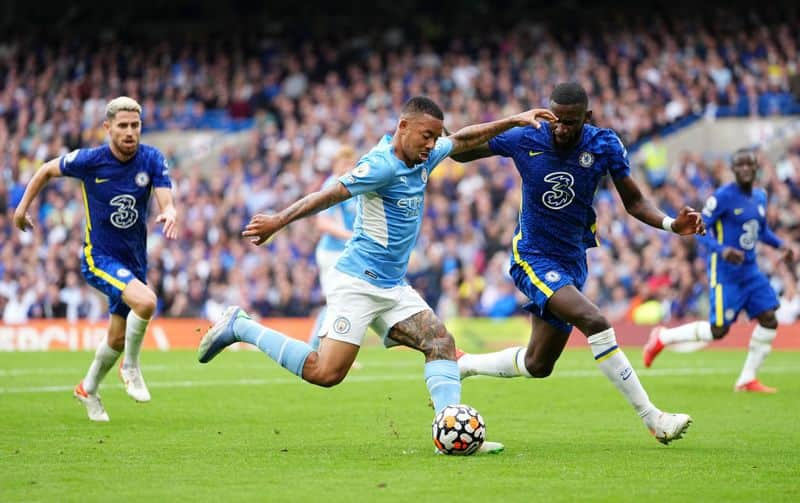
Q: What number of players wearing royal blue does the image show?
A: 3